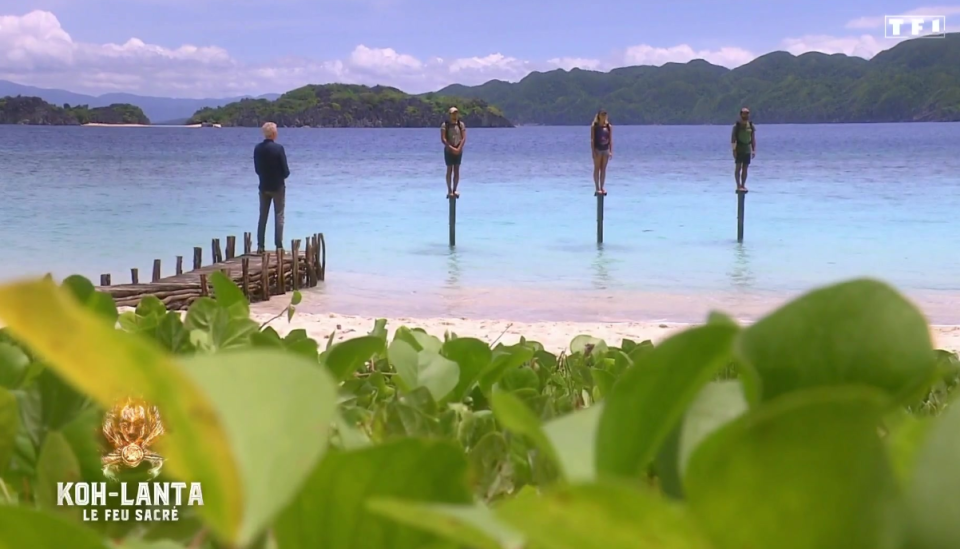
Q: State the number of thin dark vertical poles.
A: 3